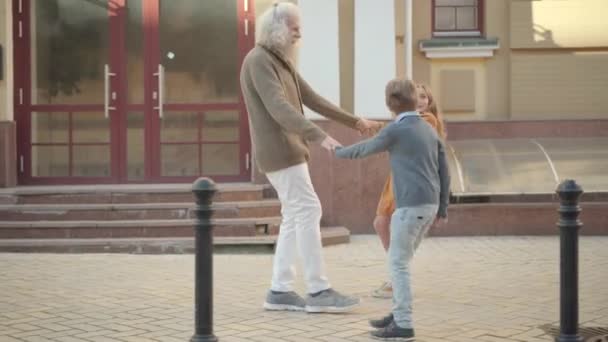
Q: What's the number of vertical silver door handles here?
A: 2